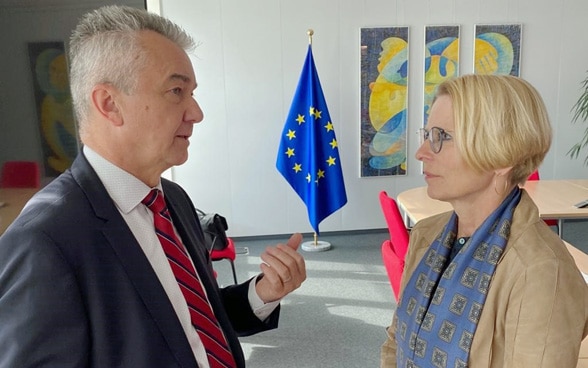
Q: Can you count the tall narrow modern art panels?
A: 3